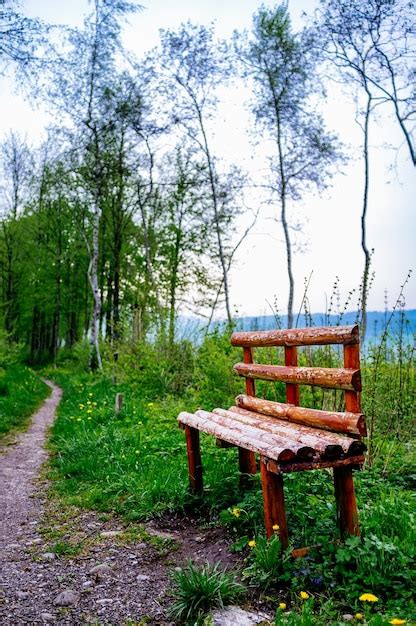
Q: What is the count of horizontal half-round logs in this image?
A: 7